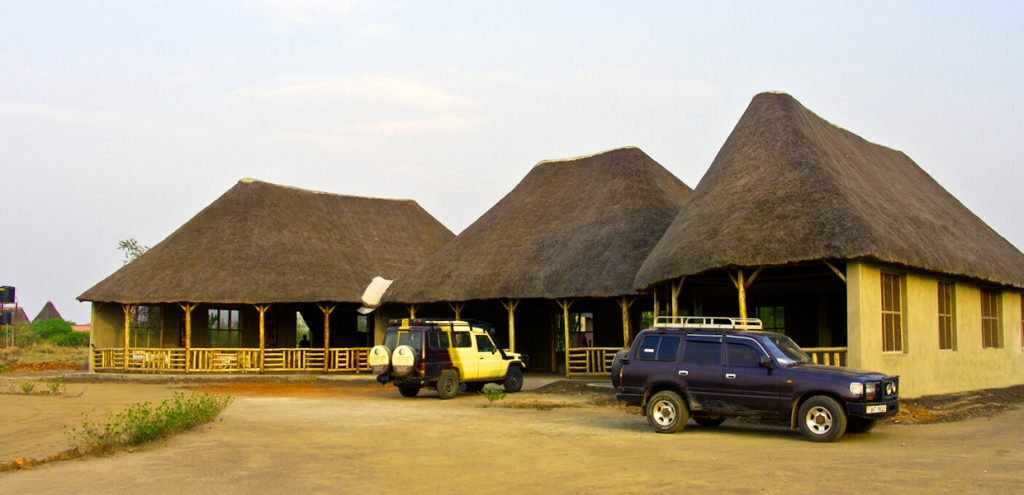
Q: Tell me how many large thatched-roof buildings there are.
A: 3